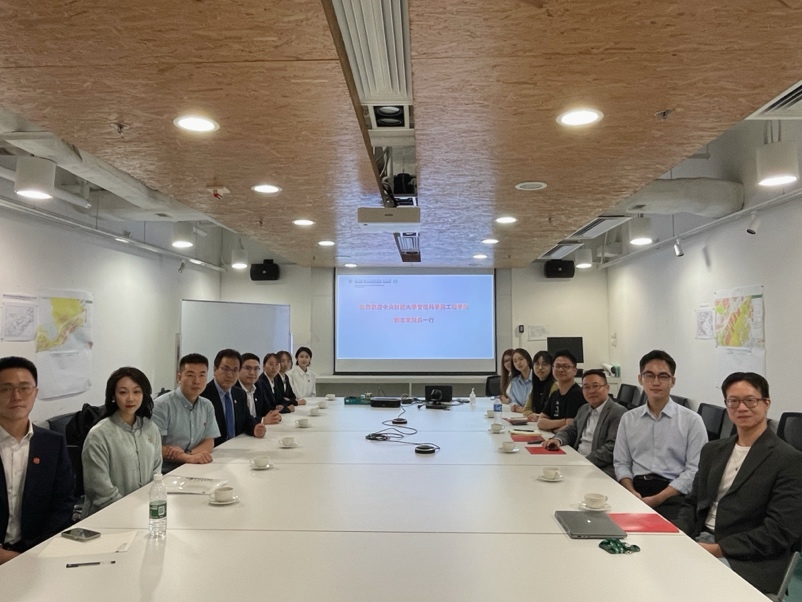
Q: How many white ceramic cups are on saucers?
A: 12